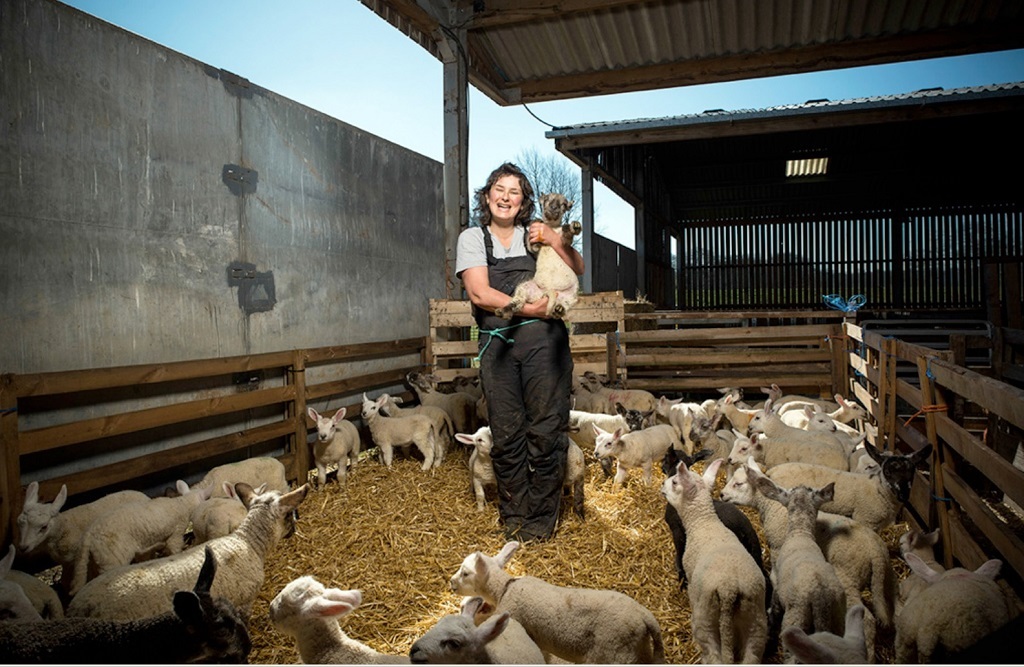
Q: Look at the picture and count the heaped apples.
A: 0